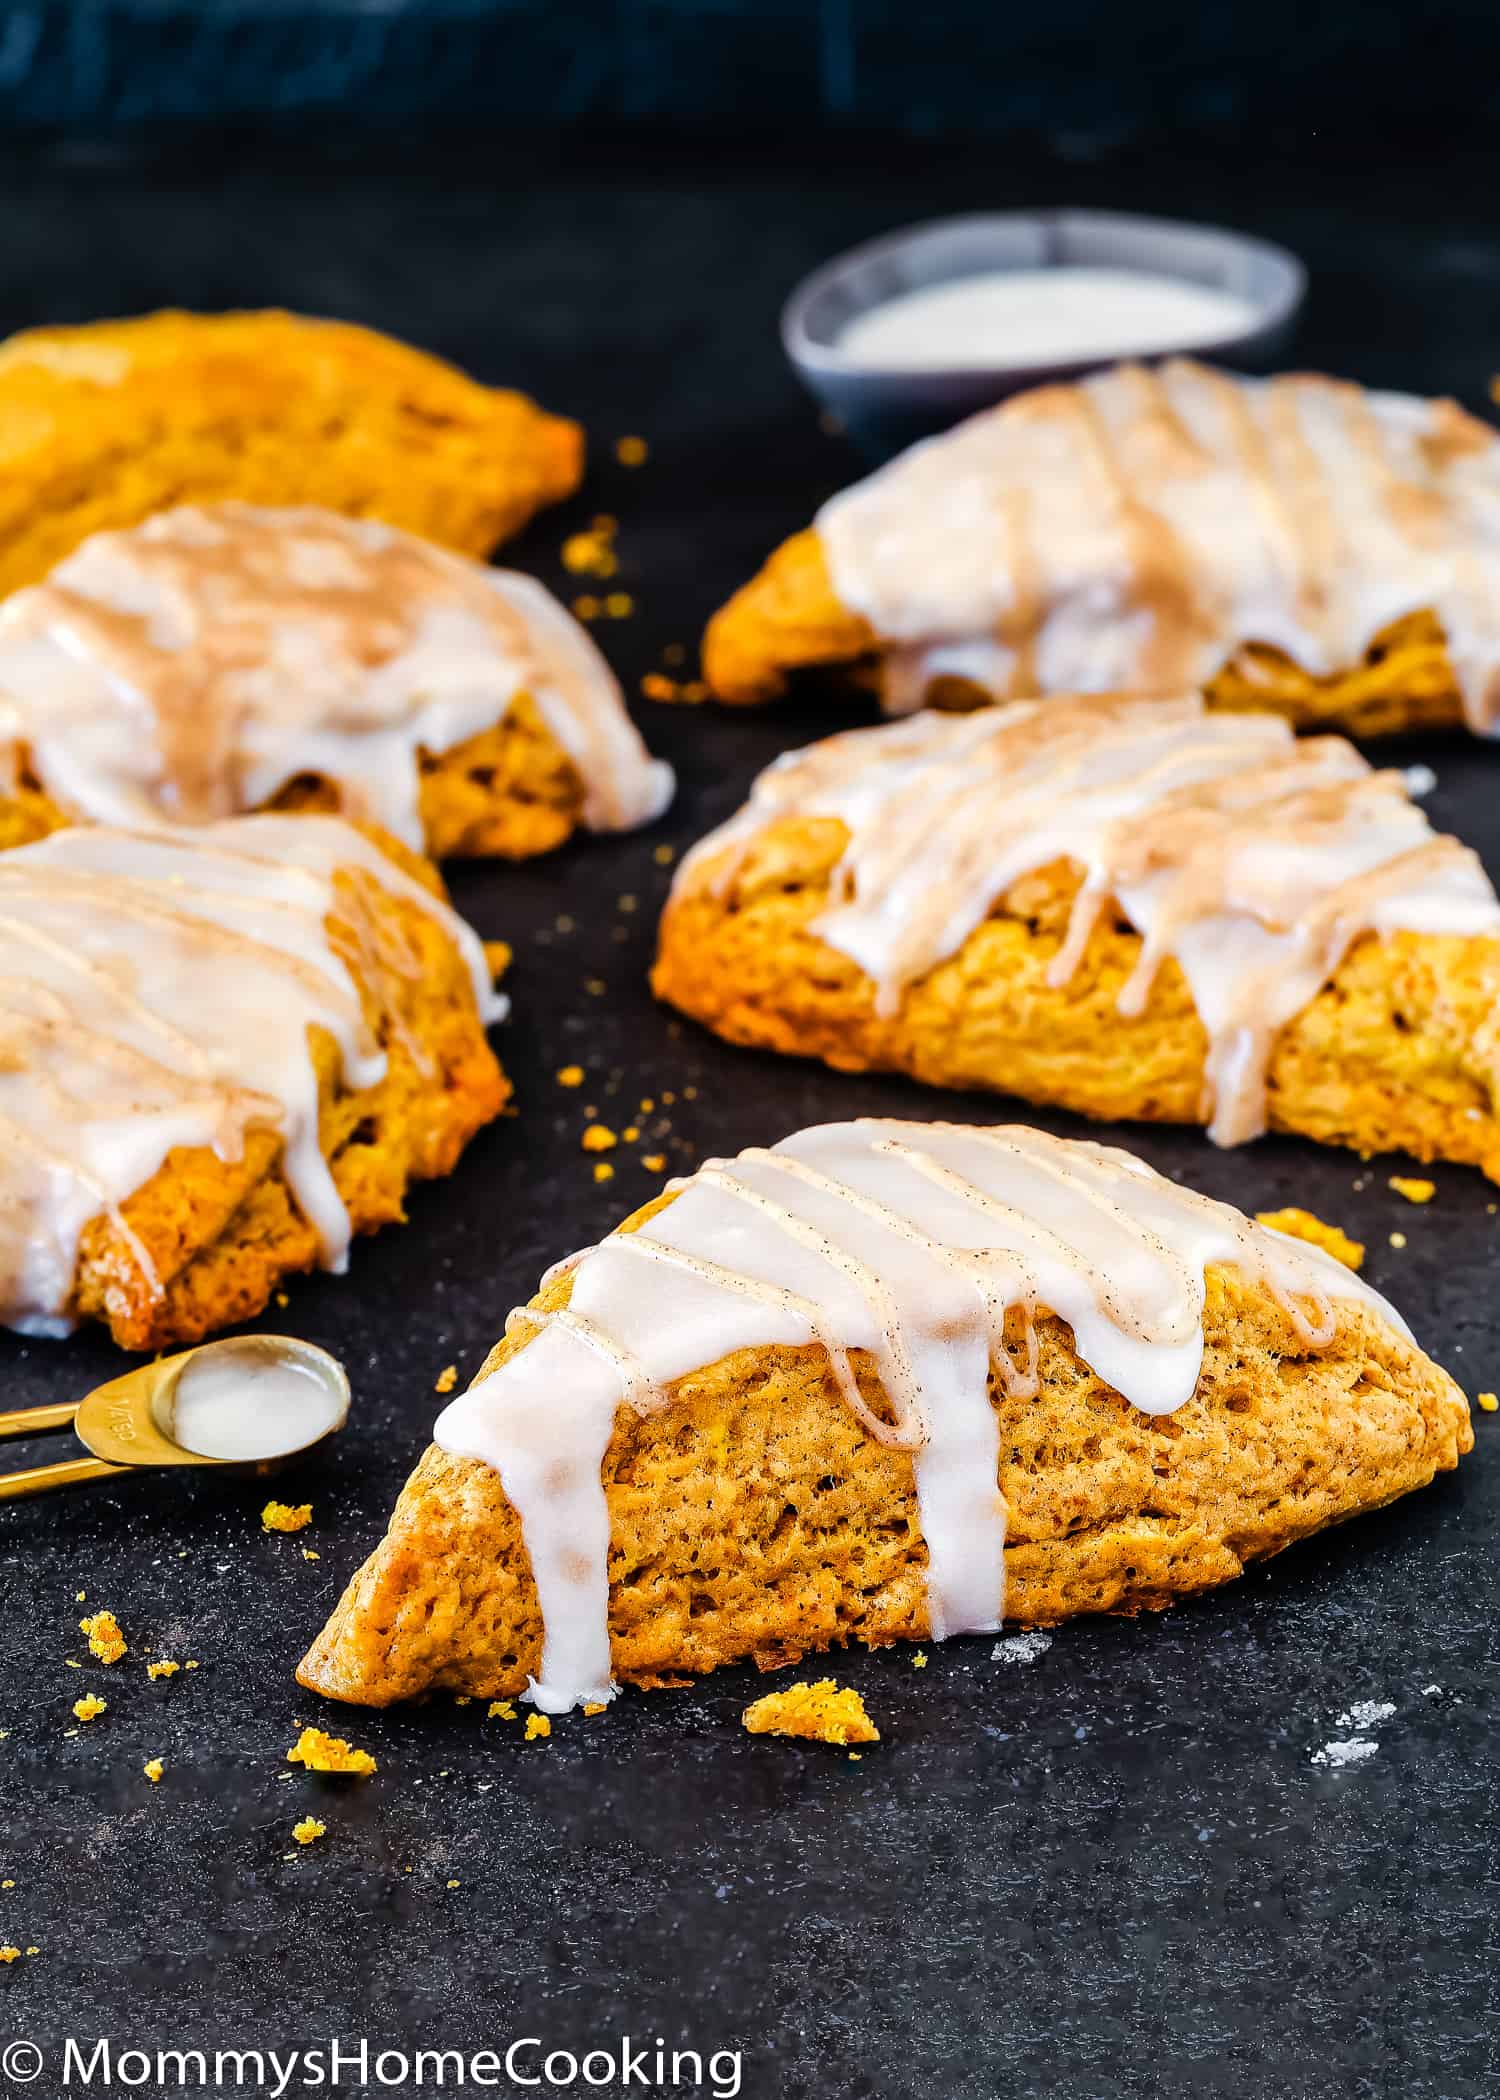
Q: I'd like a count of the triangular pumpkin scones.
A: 6